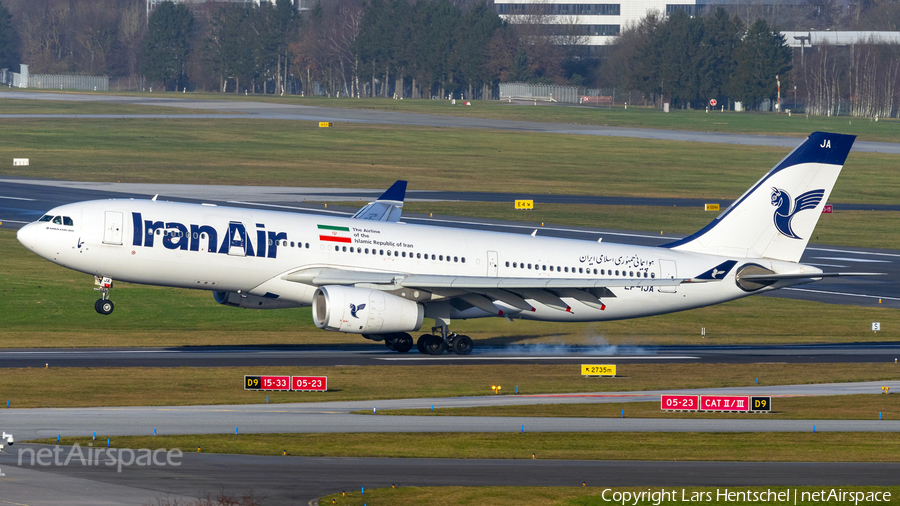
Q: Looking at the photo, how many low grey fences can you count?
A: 2